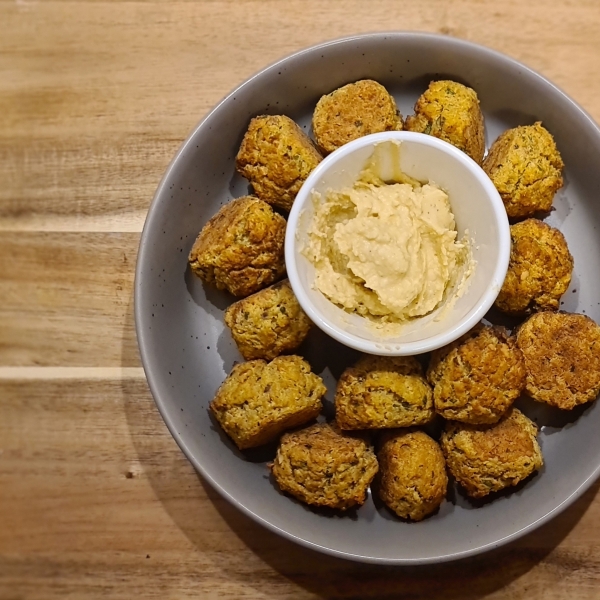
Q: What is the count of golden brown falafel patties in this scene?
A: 14